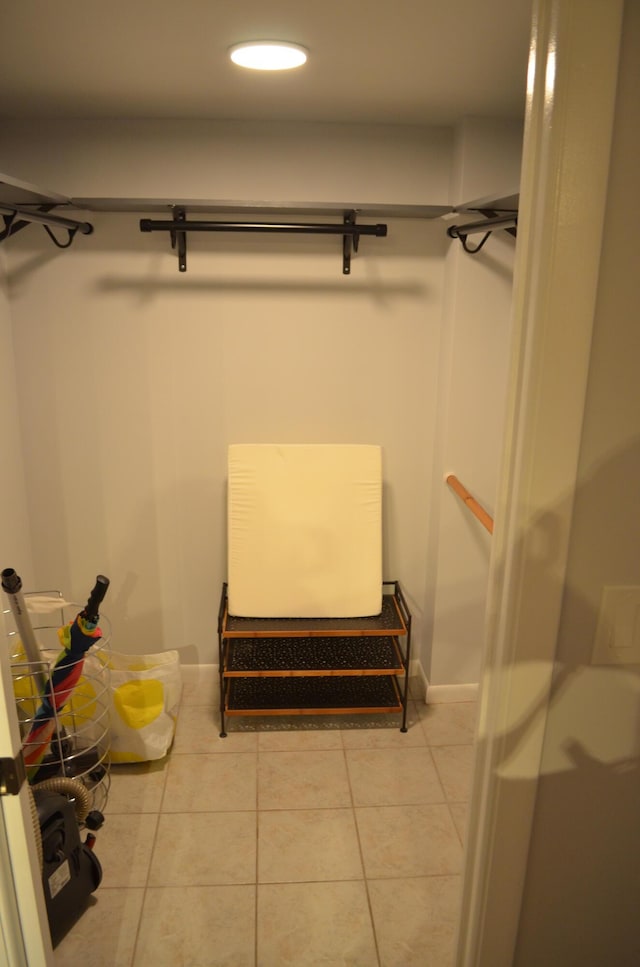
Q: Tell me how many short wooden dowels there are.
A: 1